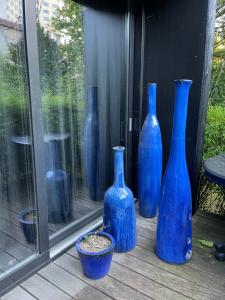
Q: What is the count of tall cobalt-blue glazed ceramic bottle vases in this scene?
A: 3